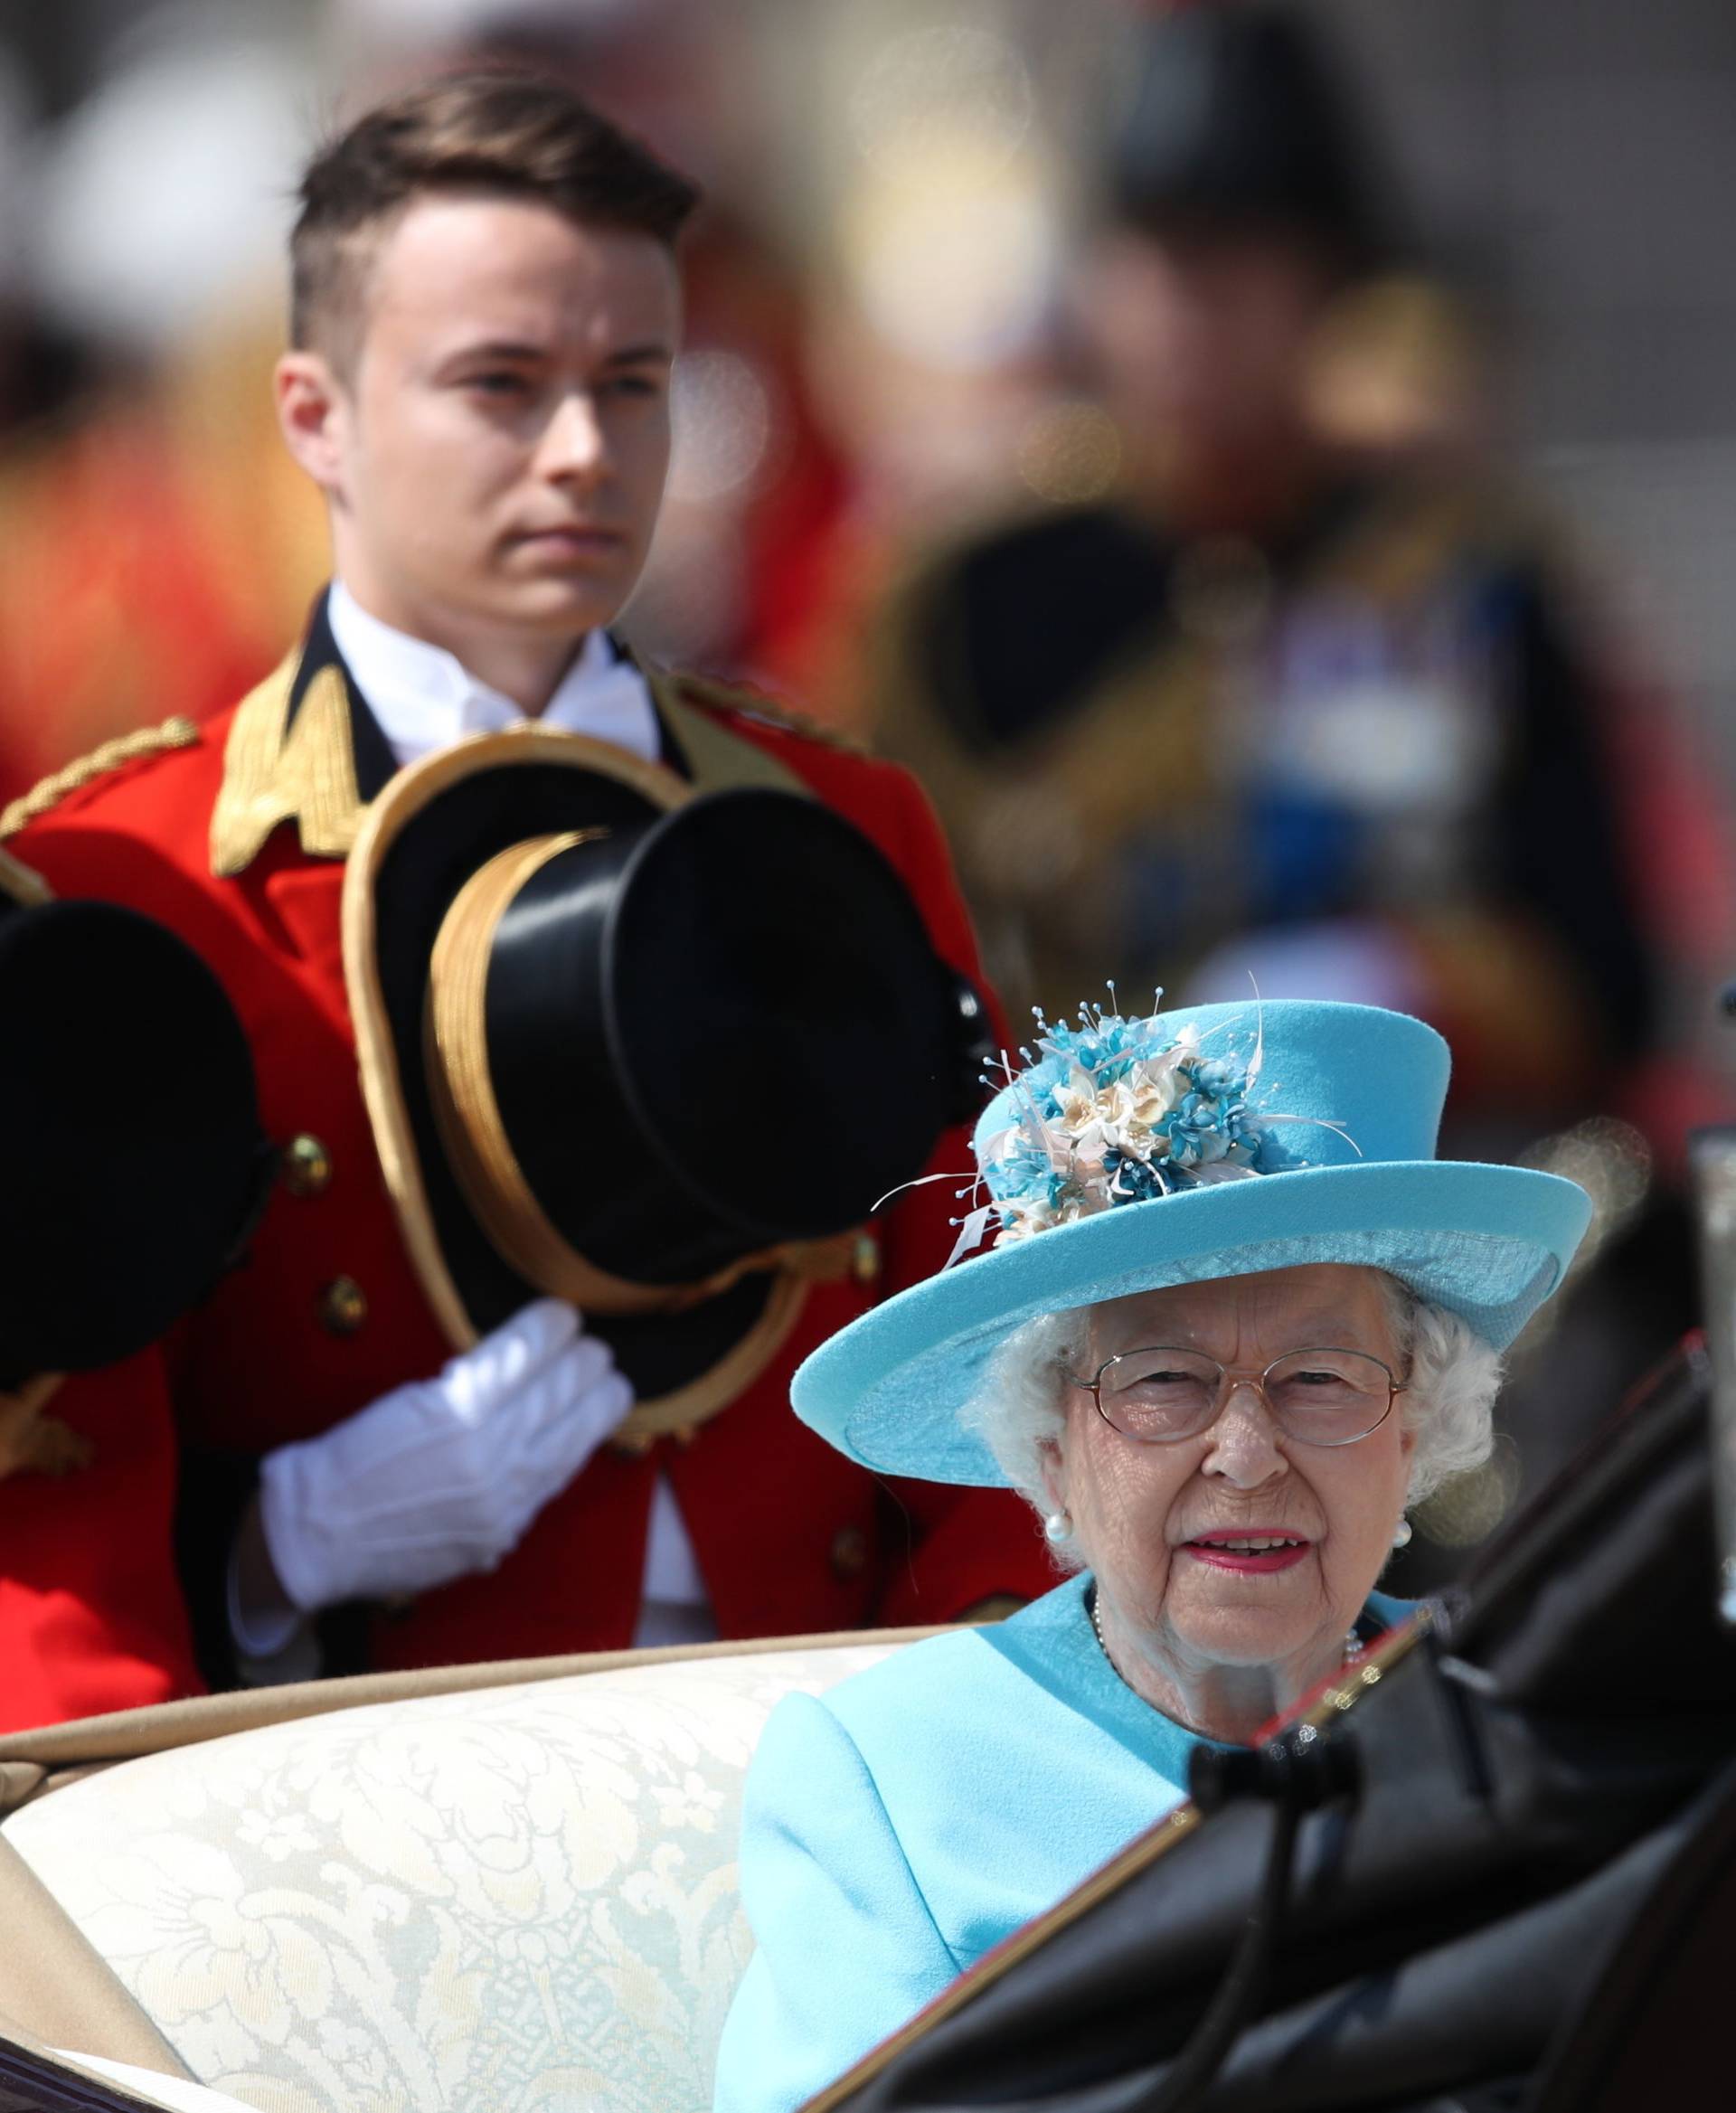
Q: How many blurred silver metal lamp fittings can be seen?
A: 1